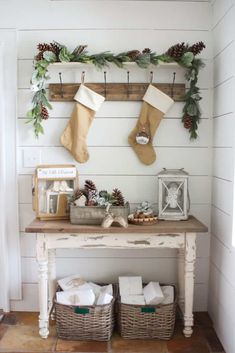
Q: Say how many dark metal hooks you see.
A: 6